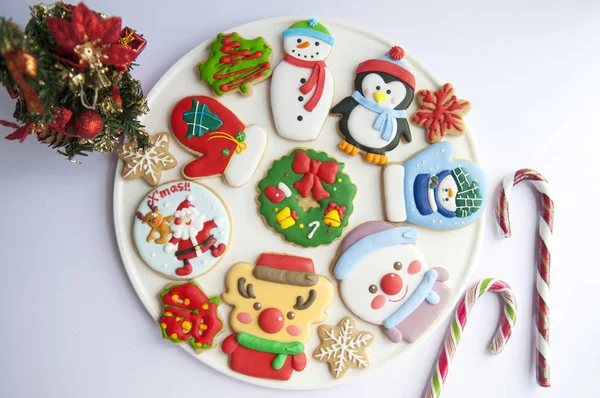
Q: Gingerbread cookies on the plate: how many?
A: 13